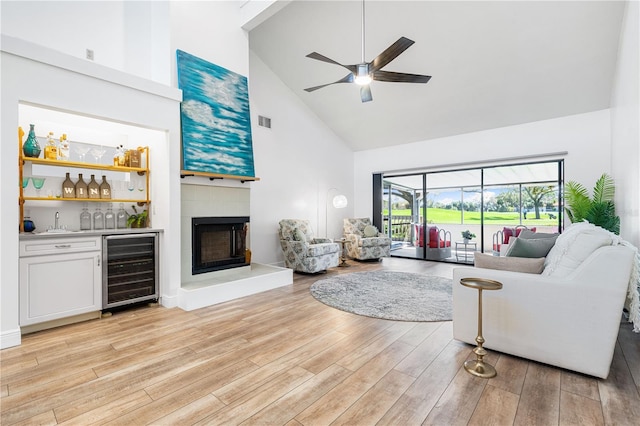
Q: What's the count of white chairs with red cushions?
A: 2